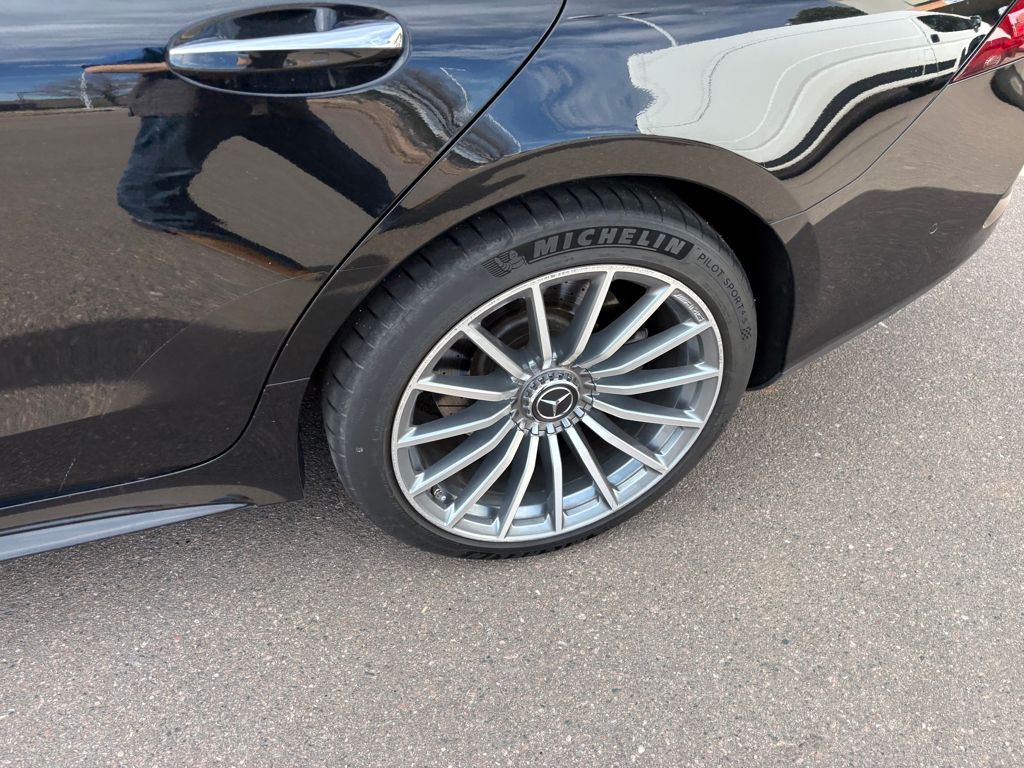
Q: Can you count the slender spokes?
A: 15